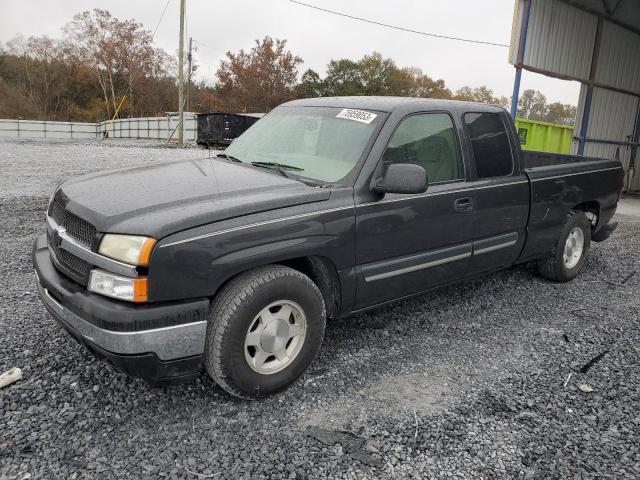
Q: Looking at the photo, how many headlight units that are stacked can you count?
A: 2